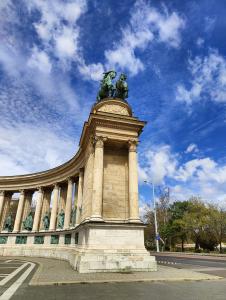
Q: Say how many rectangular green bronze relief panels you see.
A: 6